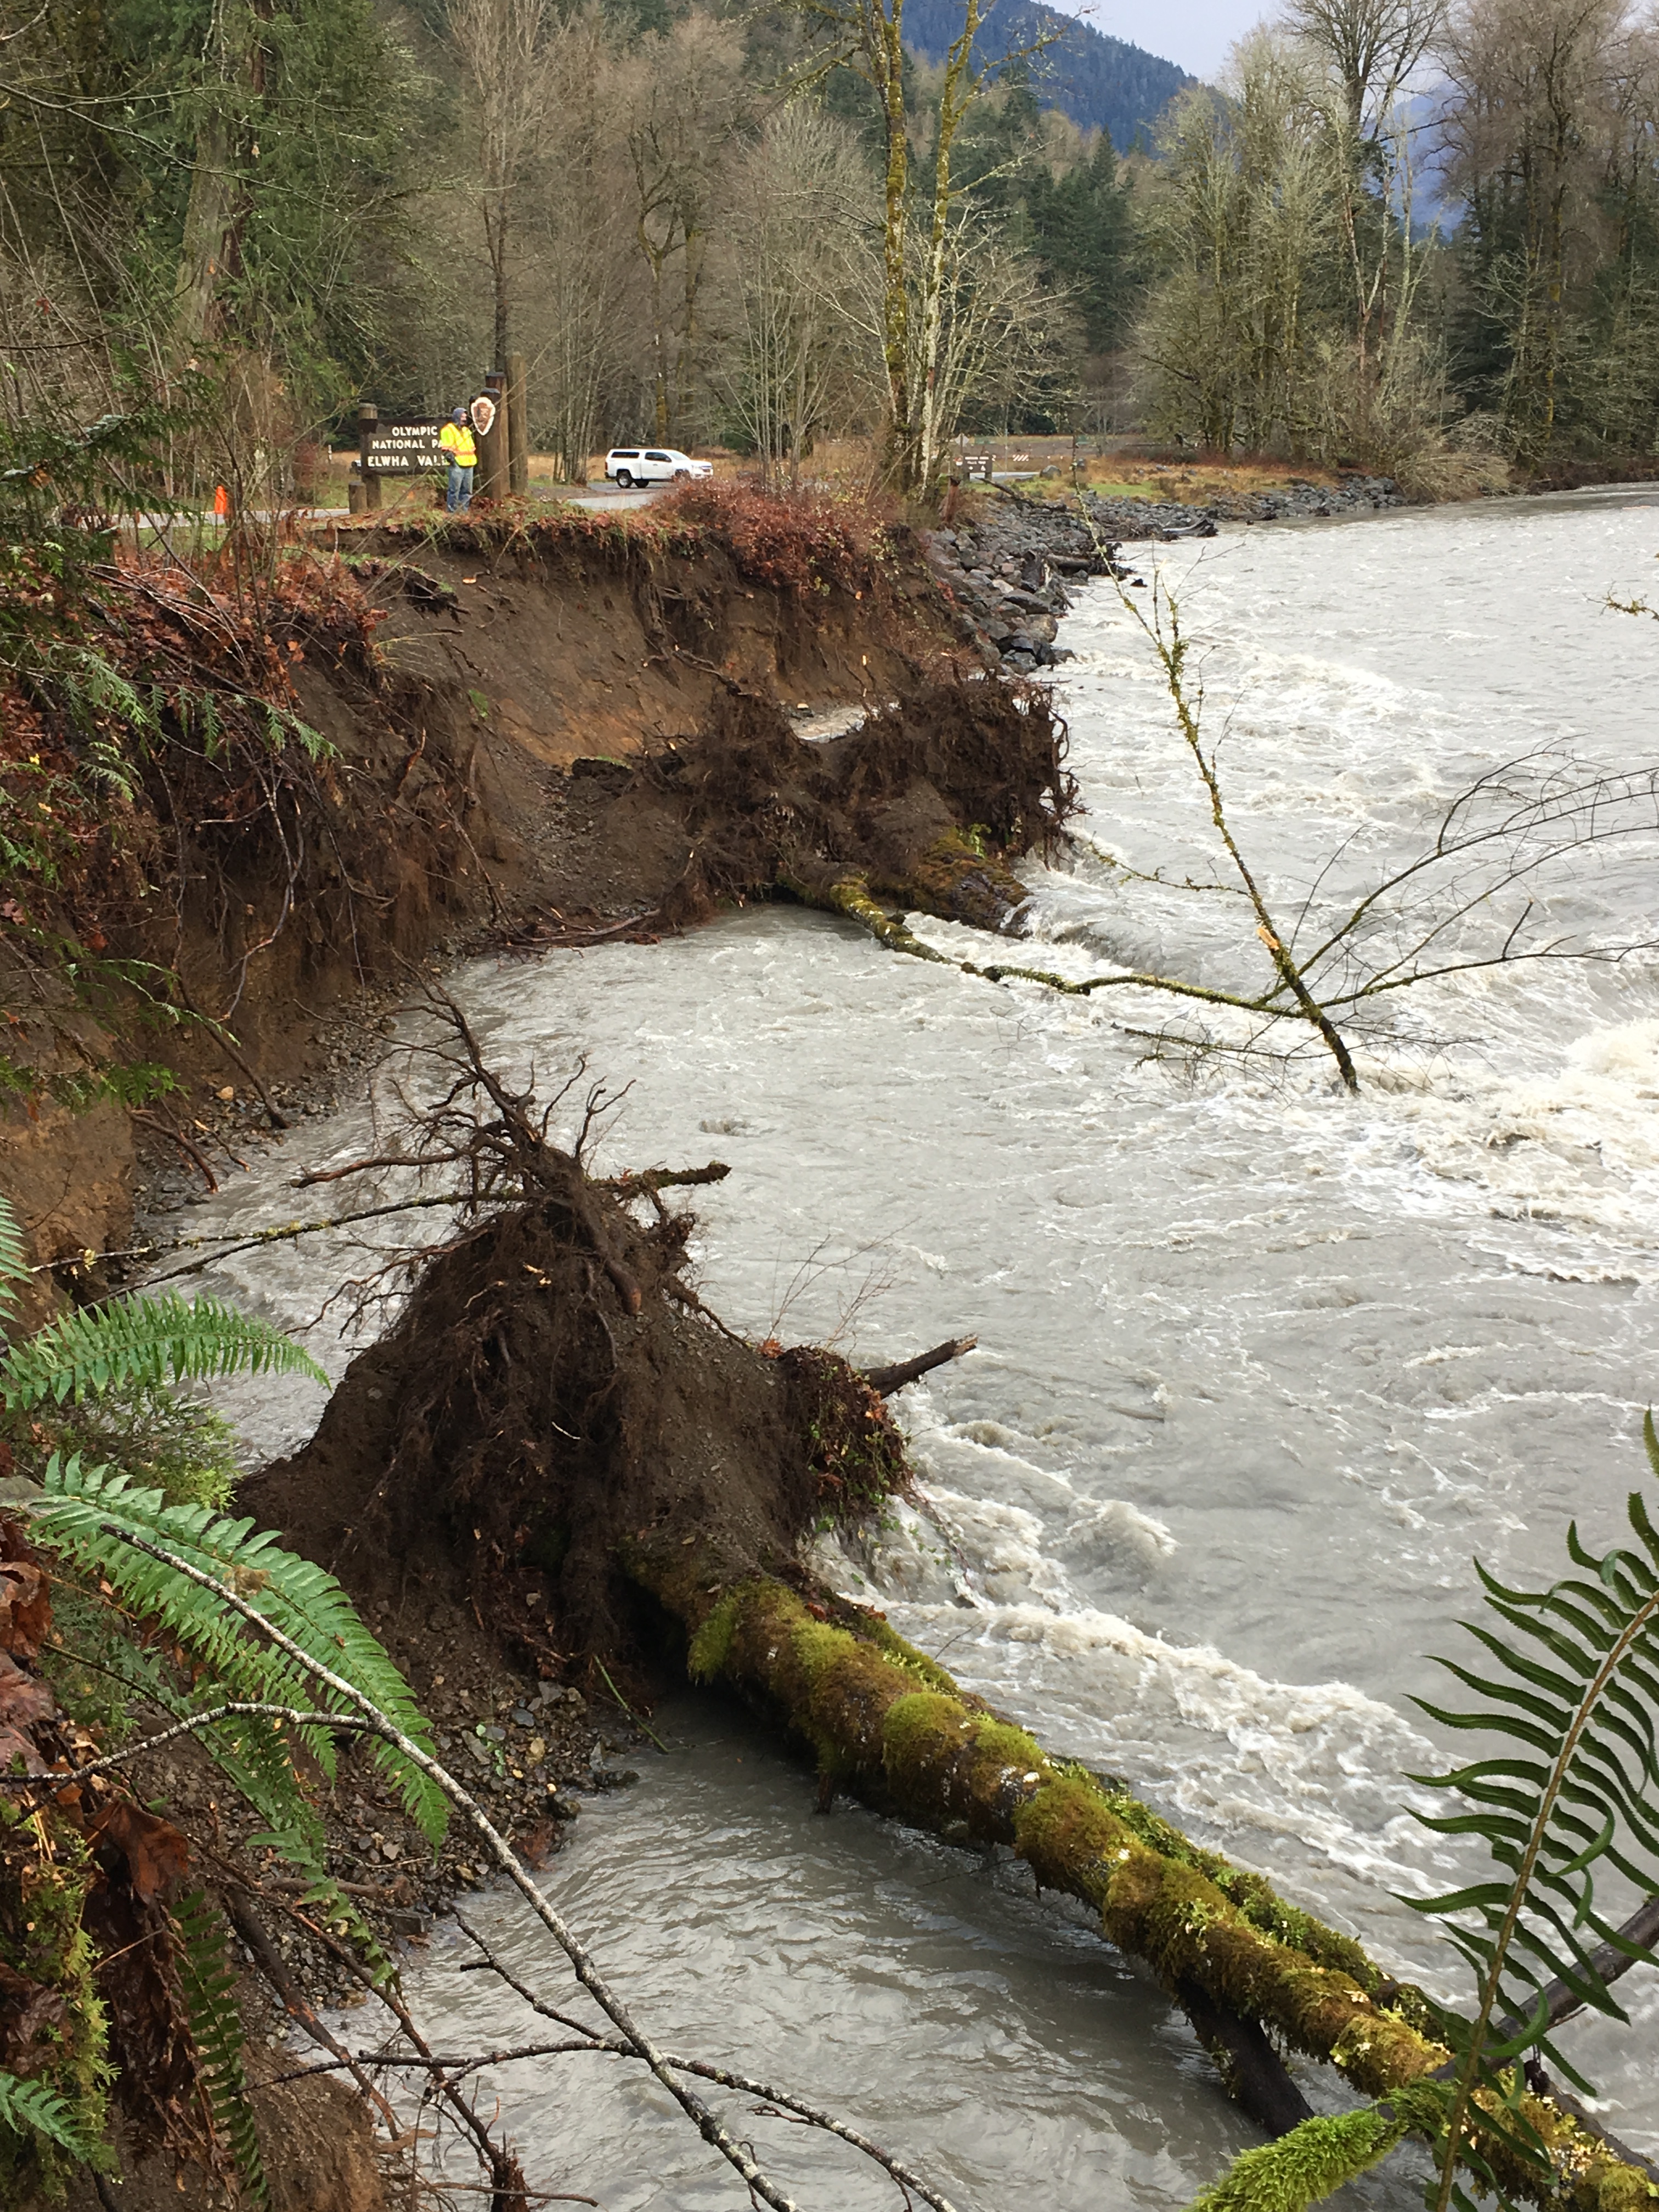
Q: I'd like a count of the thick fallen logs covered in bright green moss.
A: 1